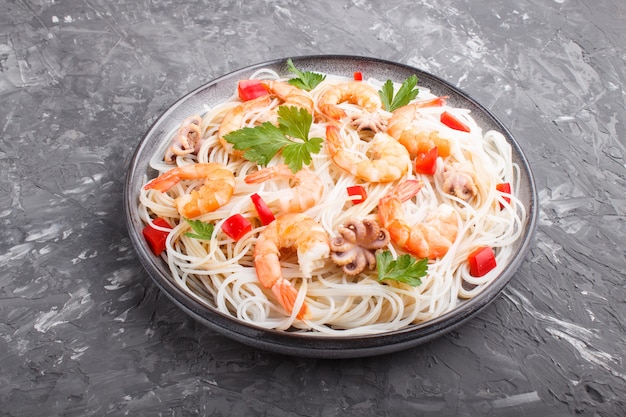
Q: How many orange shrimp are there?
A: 9